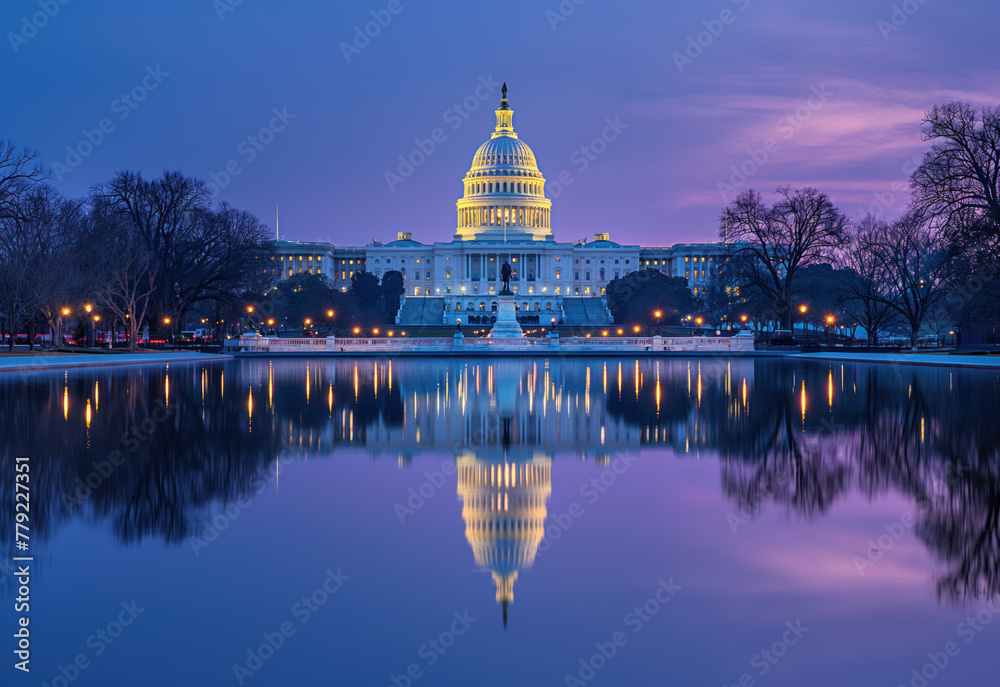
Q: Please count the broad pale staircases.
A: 2